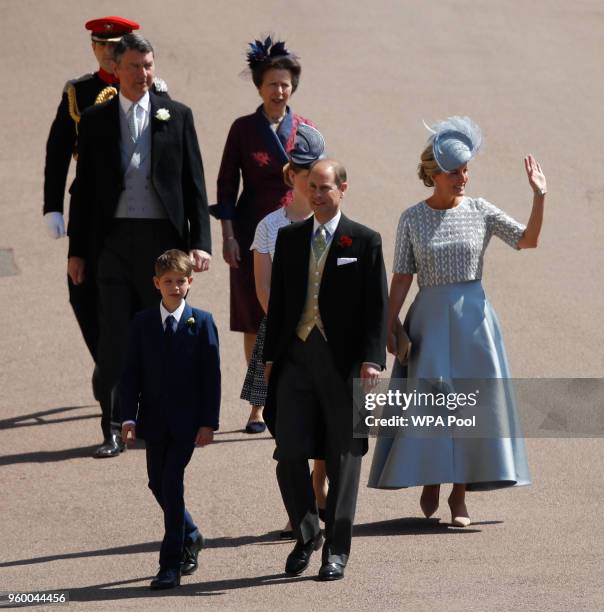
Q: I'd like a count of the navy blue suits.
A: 1